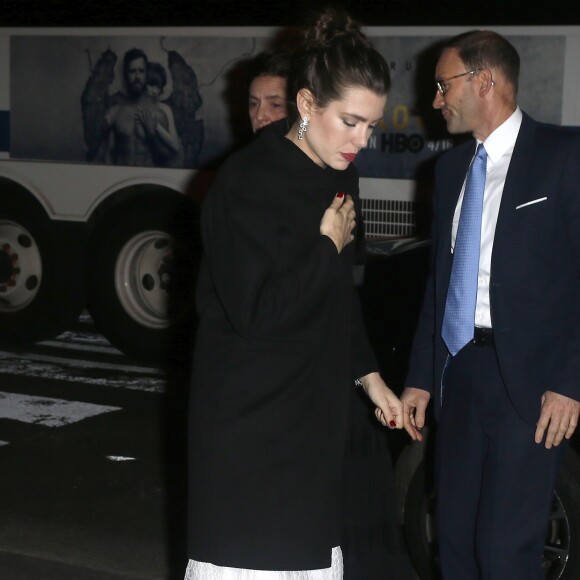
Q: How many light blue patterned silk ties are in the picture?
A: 1